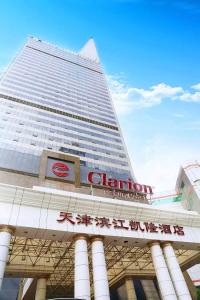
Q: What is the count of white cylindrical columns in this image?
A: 5